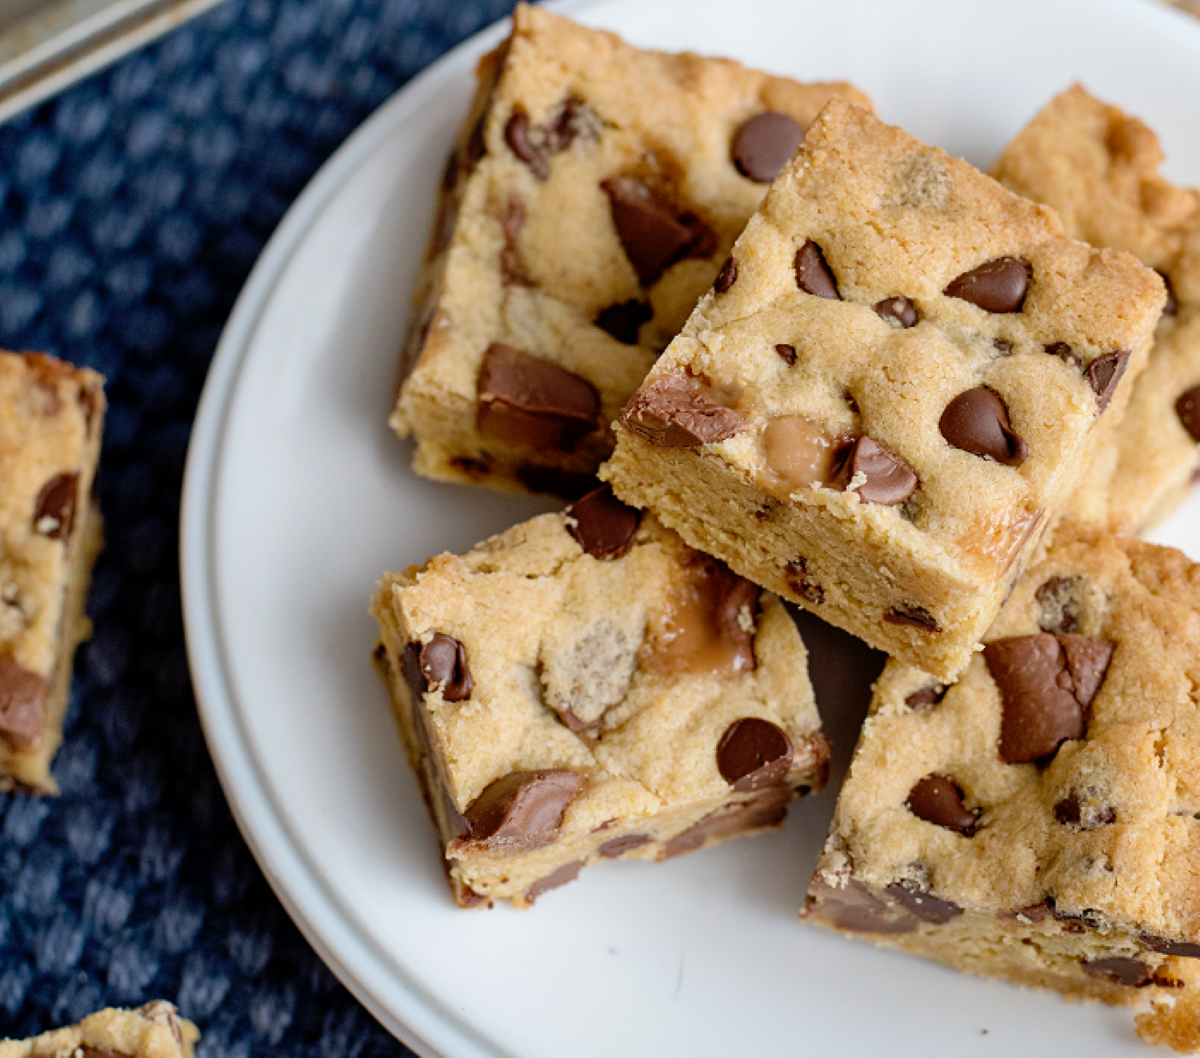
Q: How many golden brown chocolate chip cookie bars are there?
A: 7